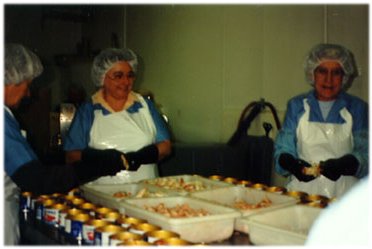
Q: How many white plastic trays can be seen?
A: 5